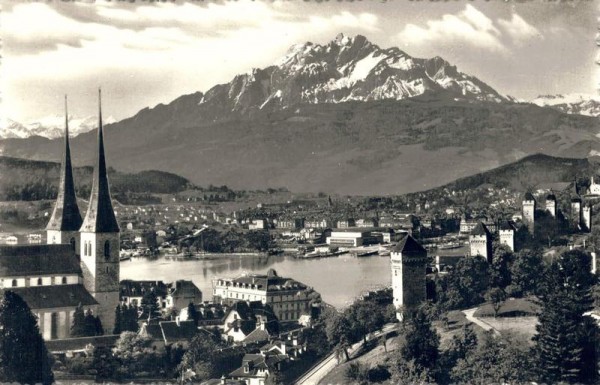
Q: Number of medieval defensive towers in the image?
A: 7